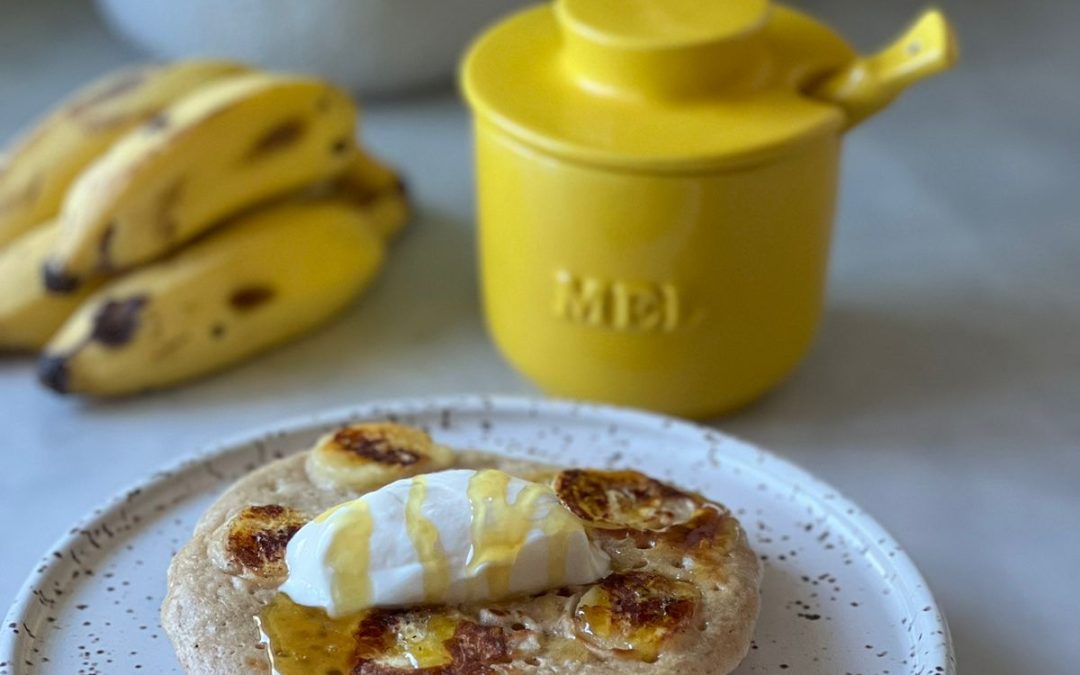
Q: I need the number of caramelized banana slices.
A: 5